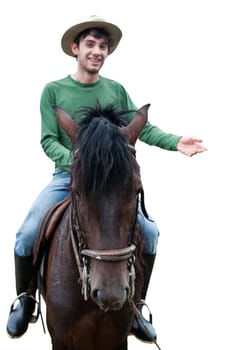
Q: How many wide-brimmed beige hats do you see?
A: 1